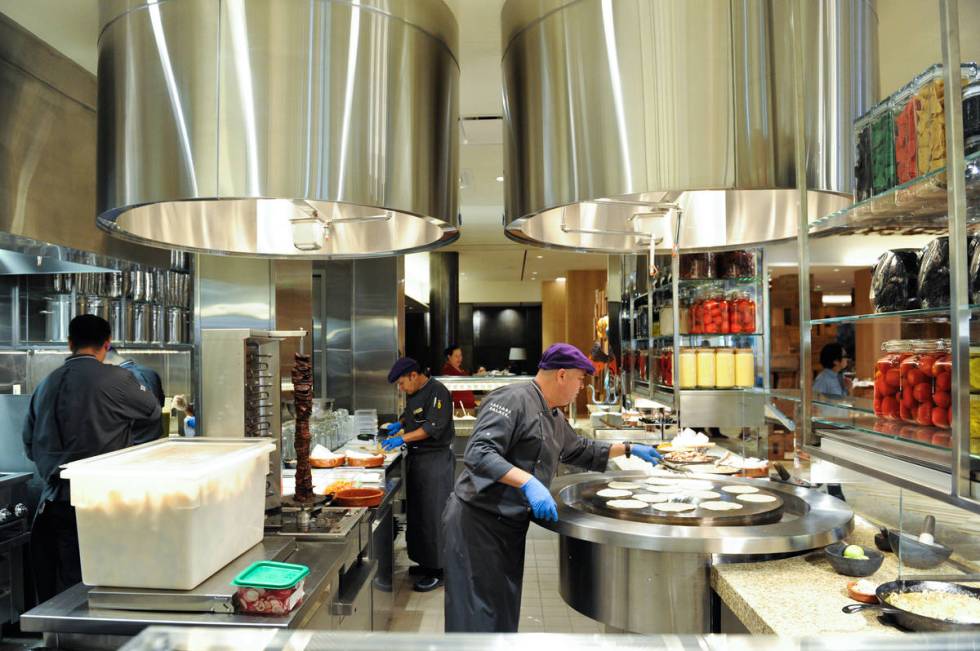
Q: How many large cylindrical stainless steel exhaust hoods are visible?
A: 2